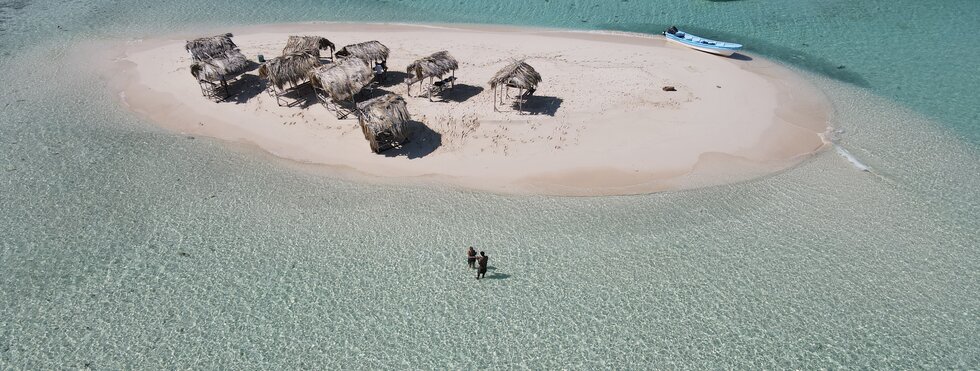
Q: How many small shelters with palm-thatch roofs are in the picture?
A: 9